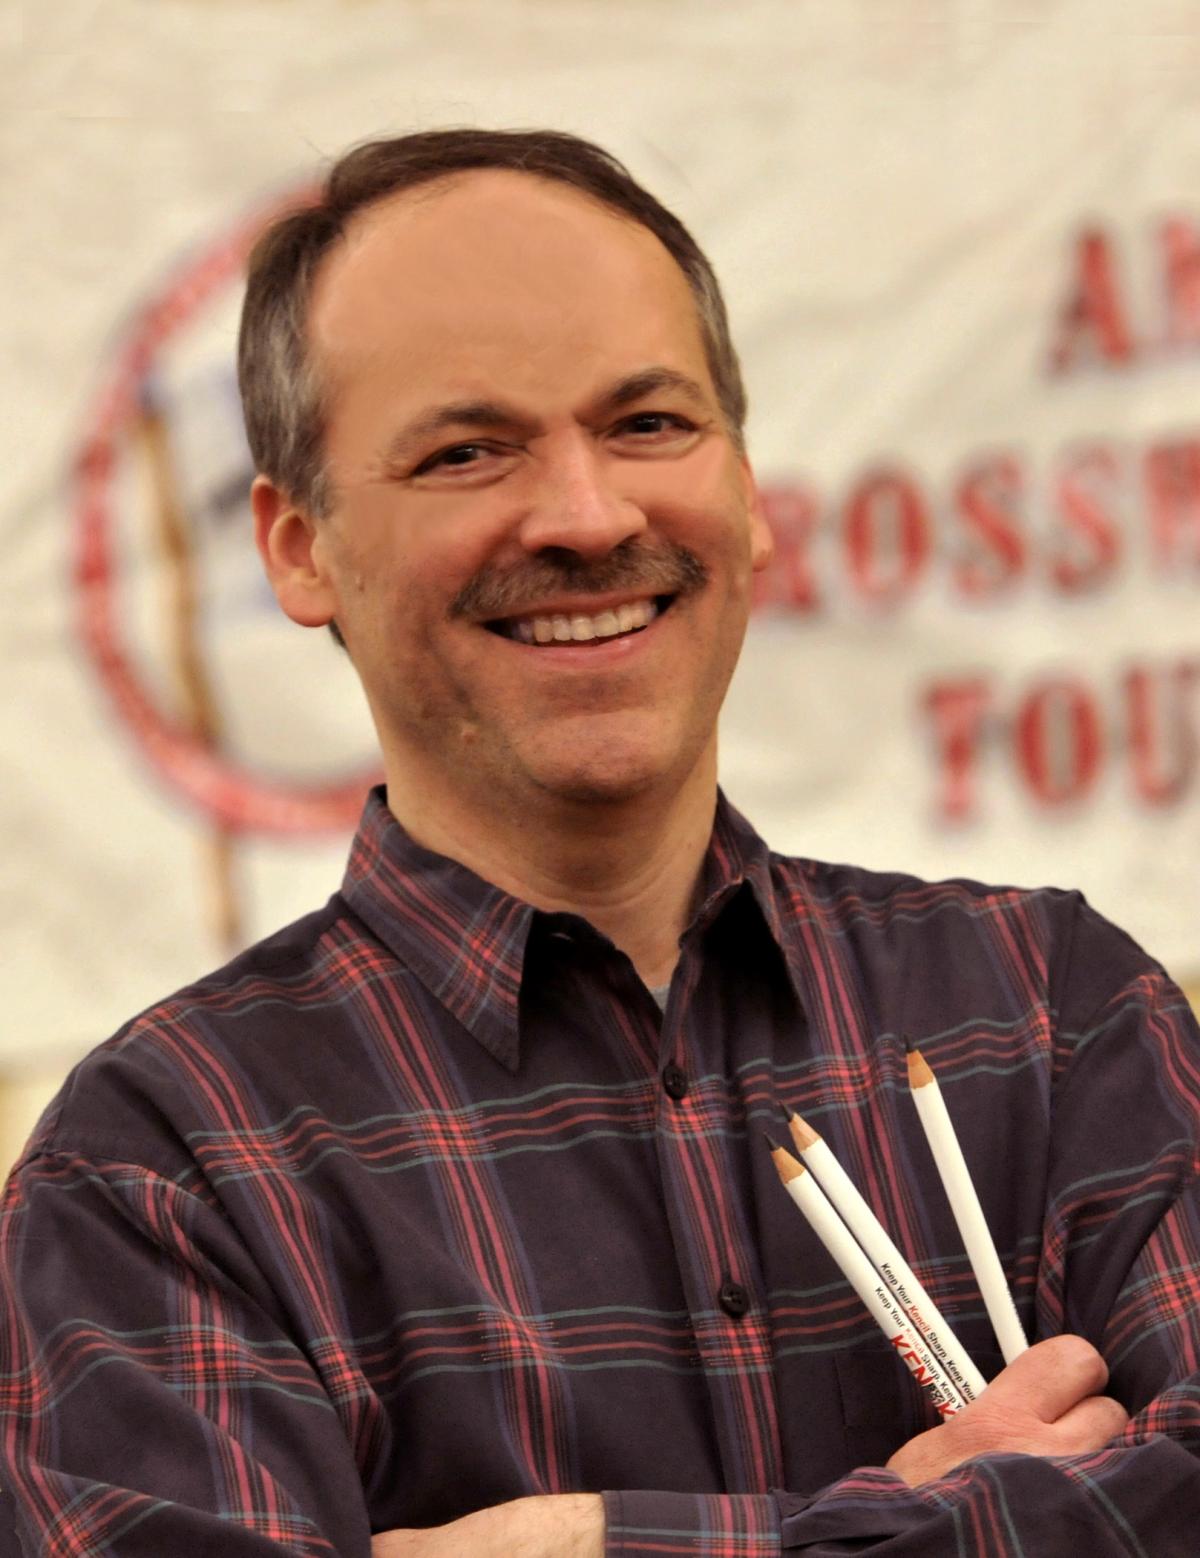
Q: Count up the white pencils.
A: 3